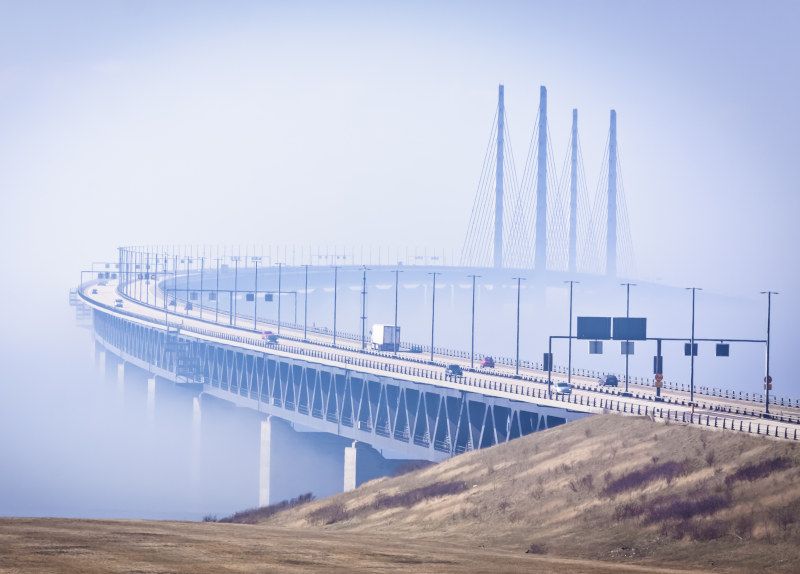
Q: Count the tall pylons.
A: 4